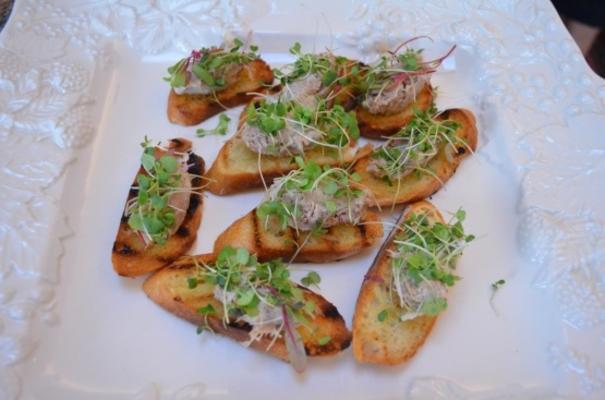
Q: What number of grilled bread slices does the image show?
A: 9